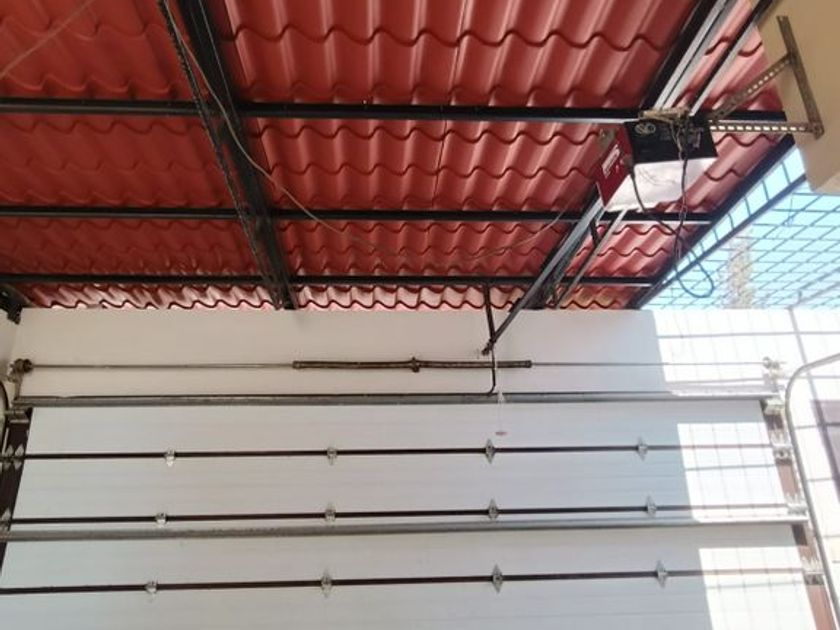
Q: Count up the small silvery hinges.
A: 12